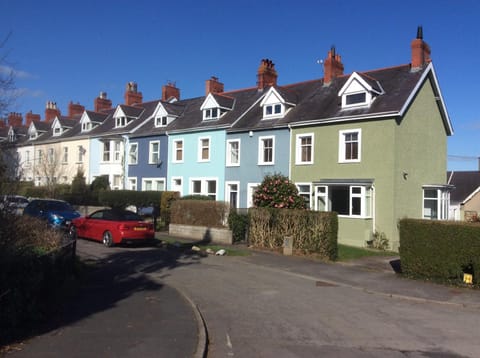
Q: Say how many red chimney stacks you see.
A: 12